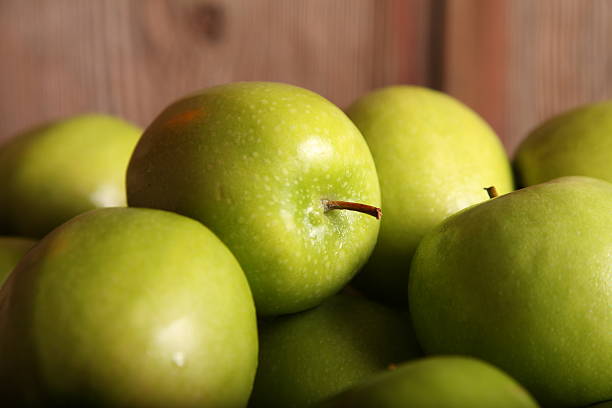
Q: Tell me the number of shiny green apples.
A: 9